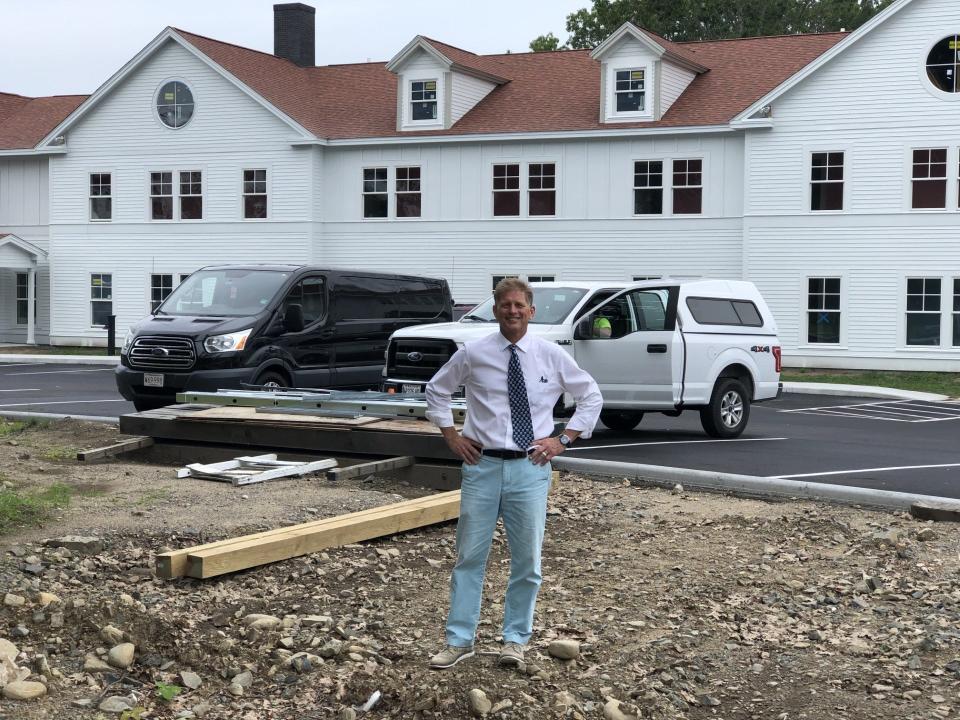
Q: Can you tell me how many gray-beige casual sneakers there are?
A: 2